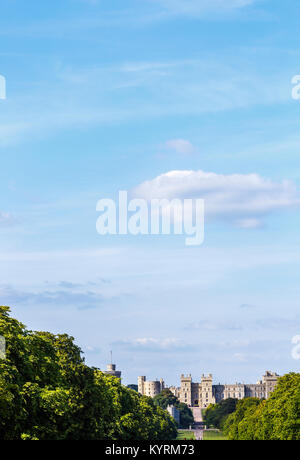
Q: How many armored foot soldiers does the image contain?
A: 0